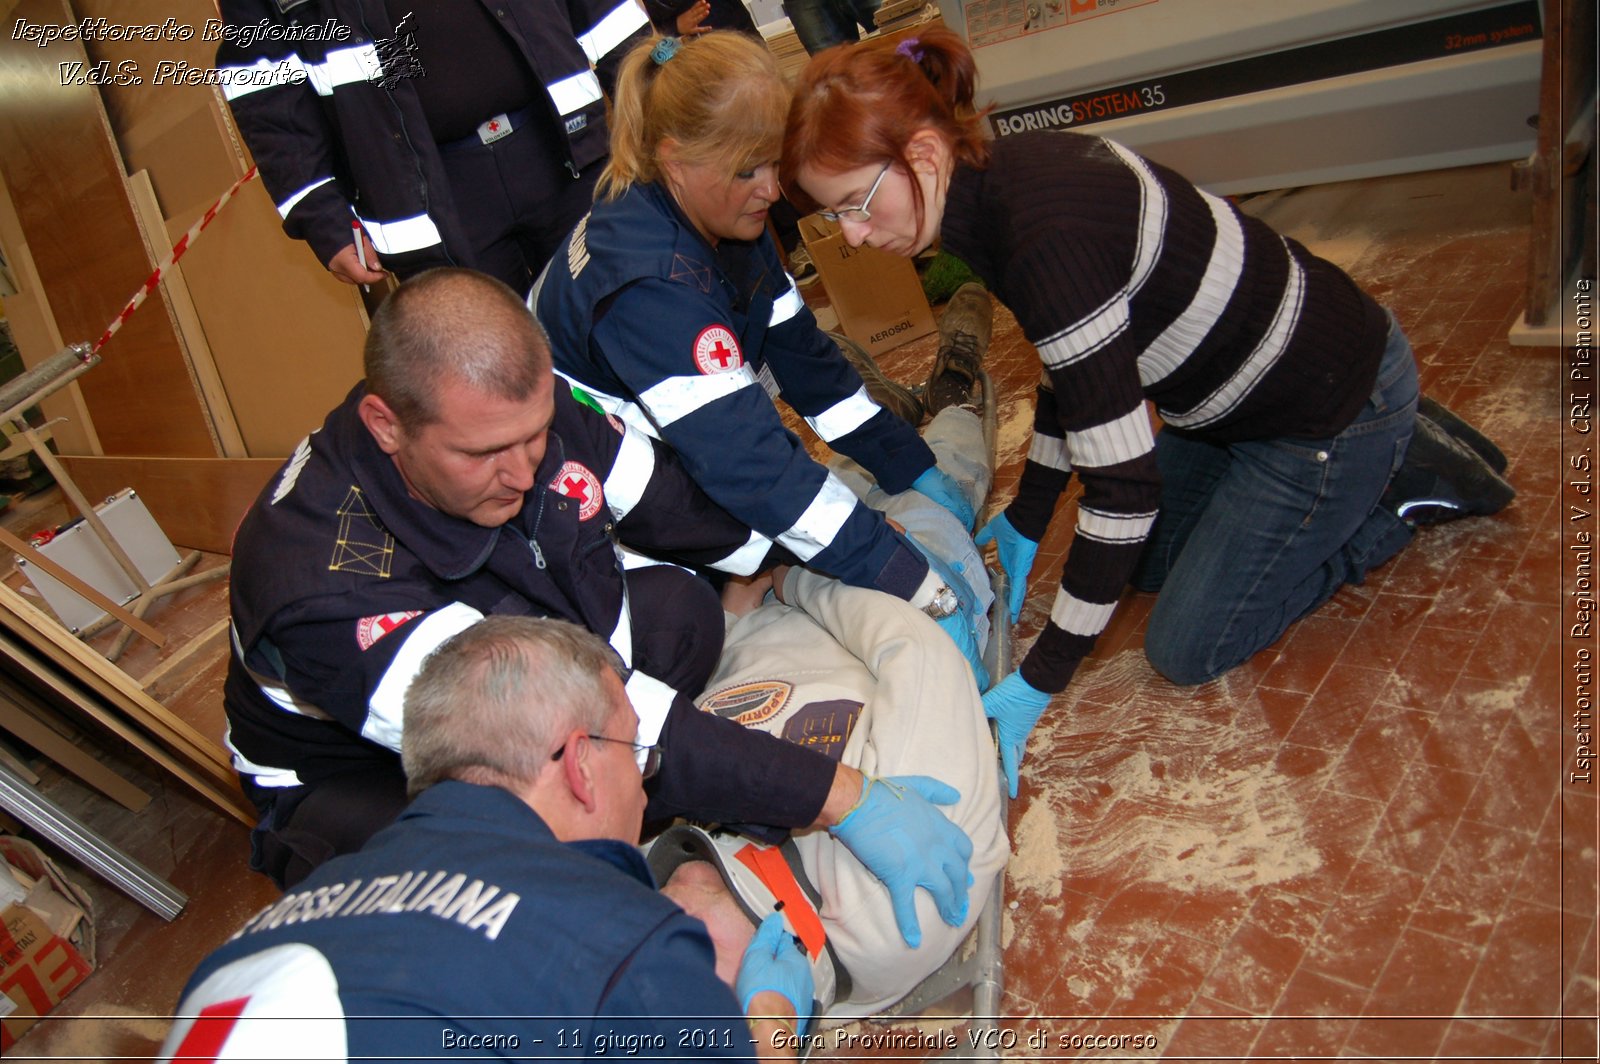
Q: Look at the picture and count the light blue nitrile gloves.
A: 7